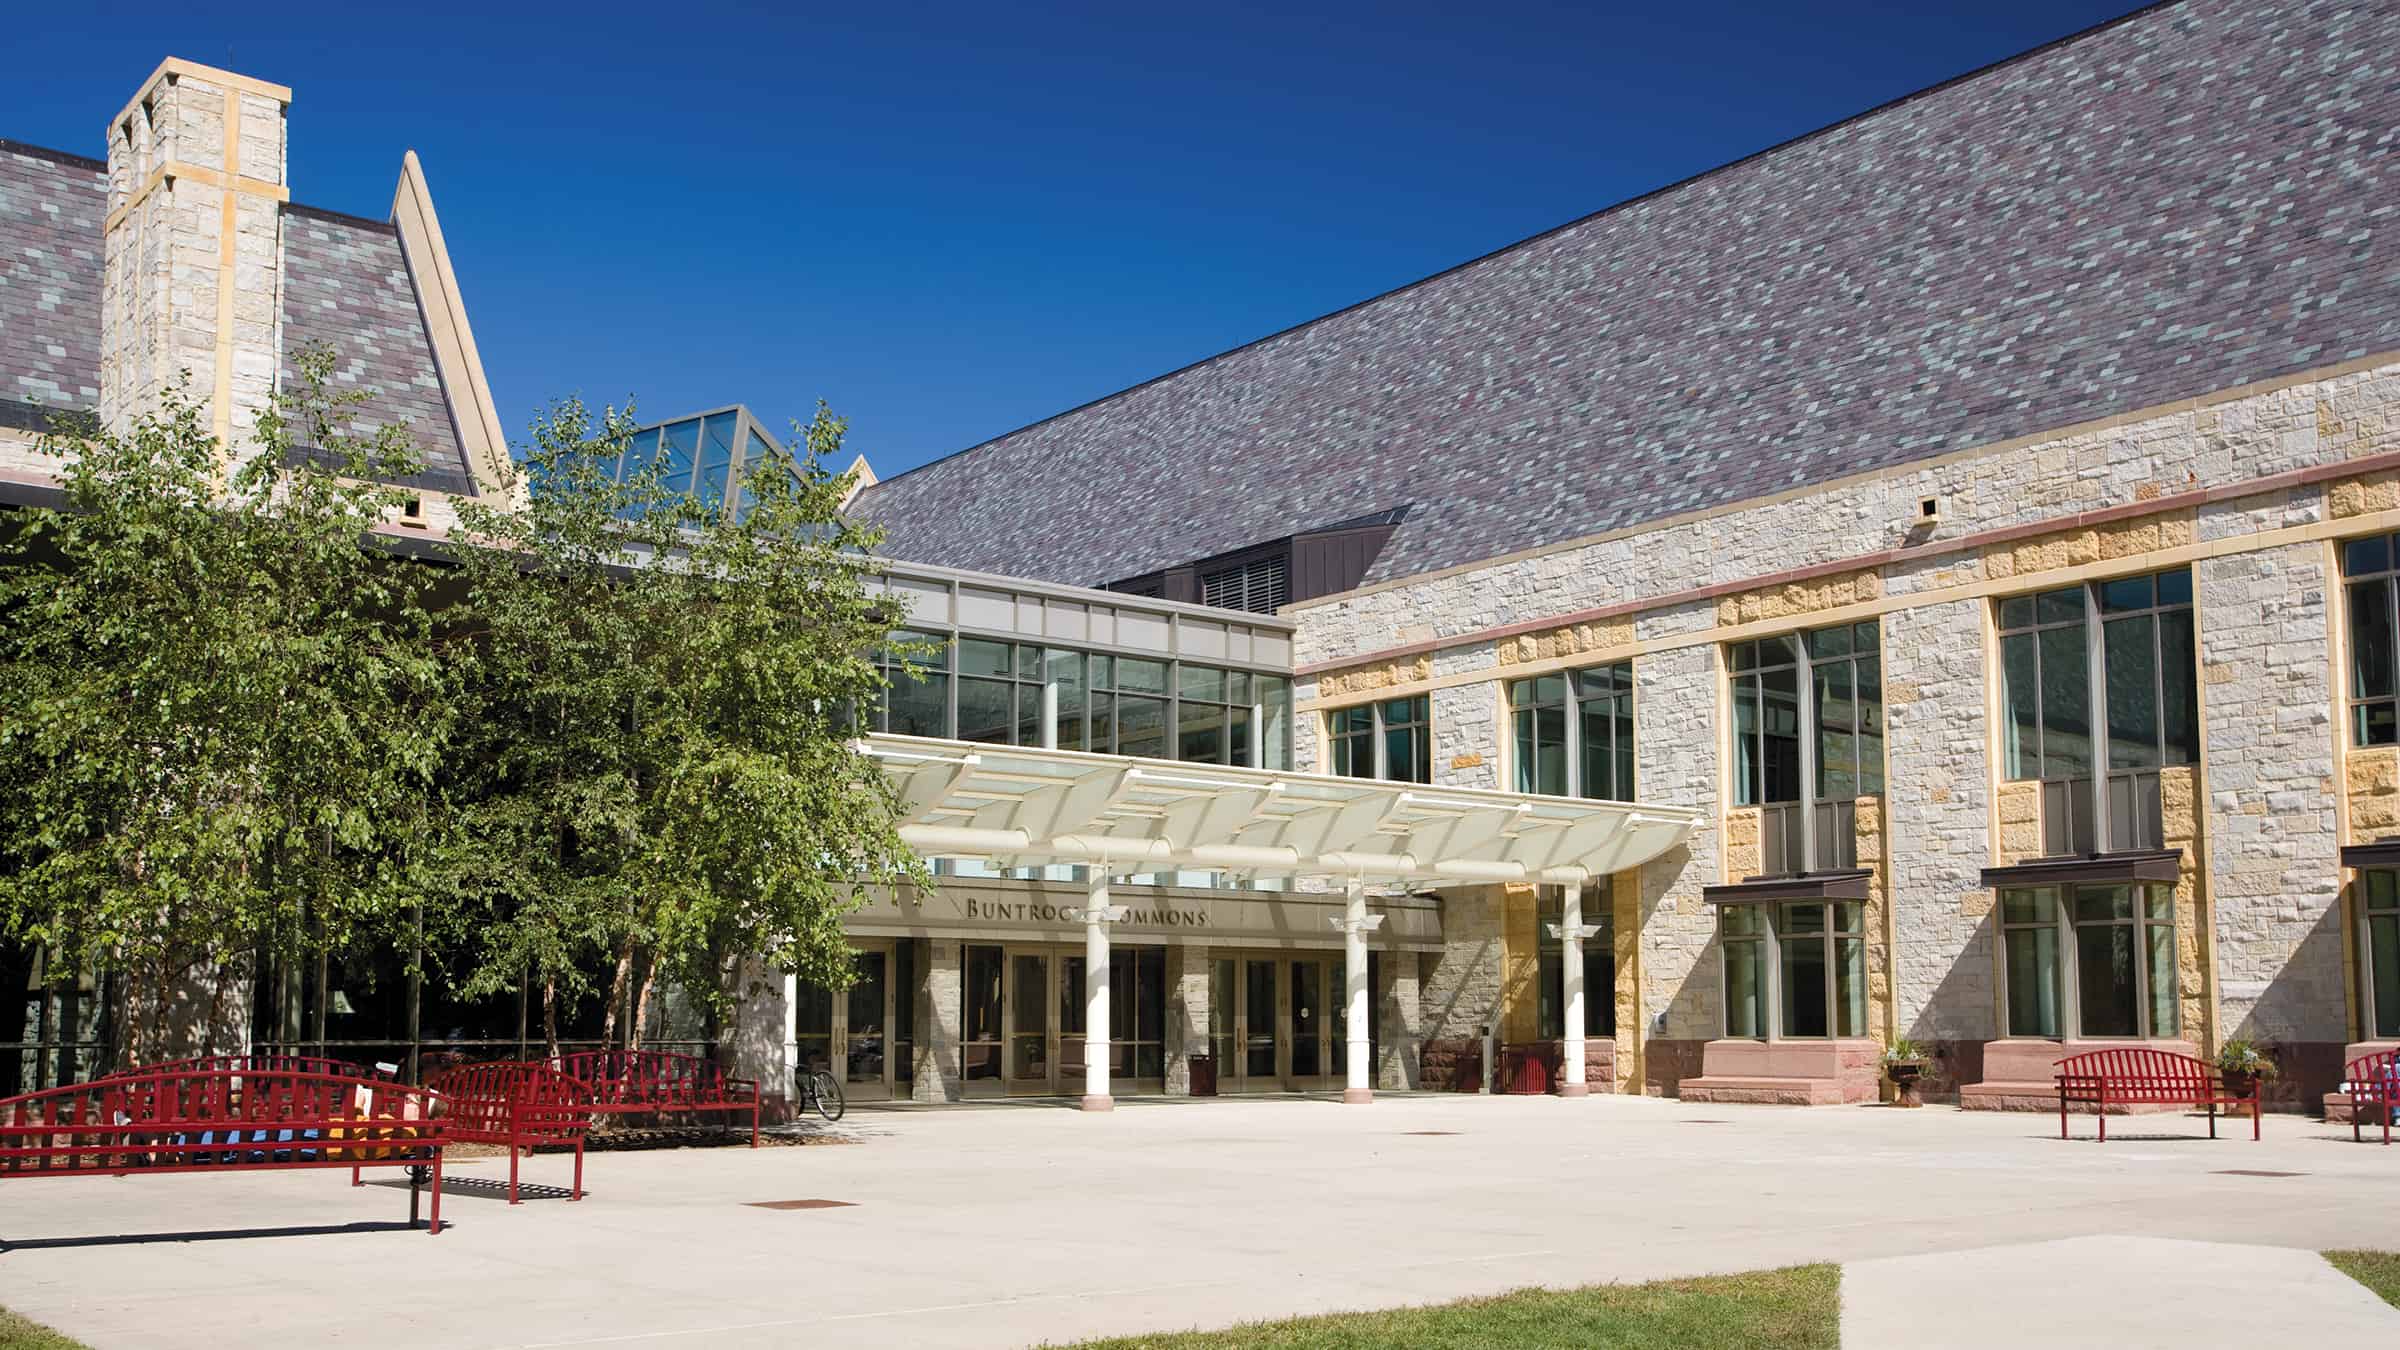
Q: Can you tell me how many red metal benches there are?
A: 6